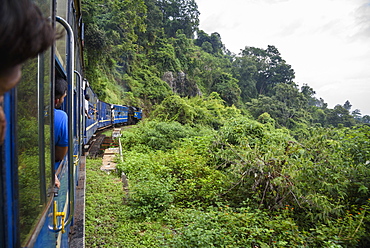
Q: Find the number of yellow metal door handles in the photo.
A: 2